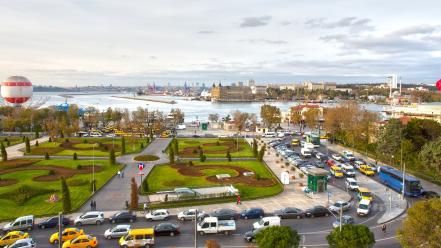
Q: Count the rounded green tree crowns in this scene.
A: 2